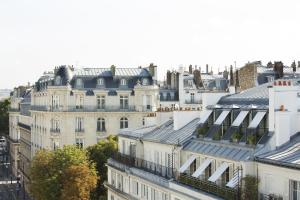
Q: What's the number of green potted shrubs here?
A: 4